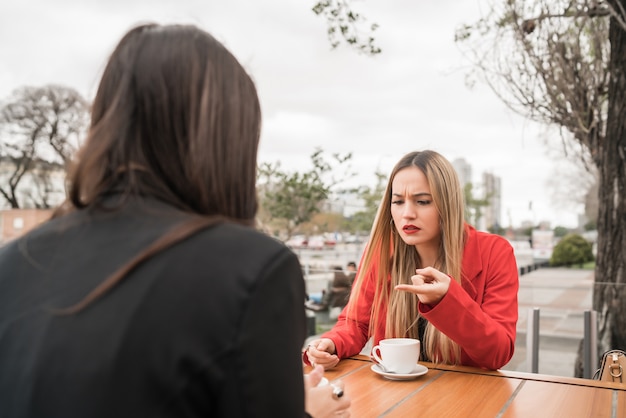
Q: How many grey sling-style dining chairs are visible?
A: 0